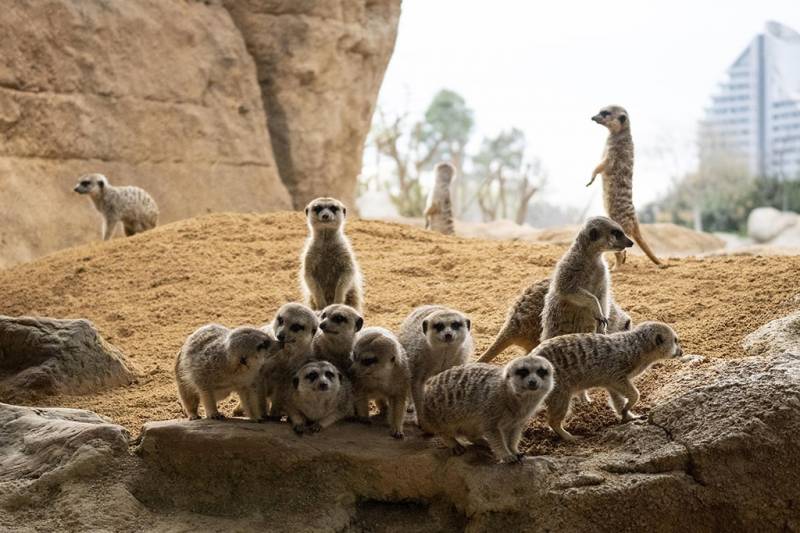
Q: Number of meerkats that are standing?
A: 4